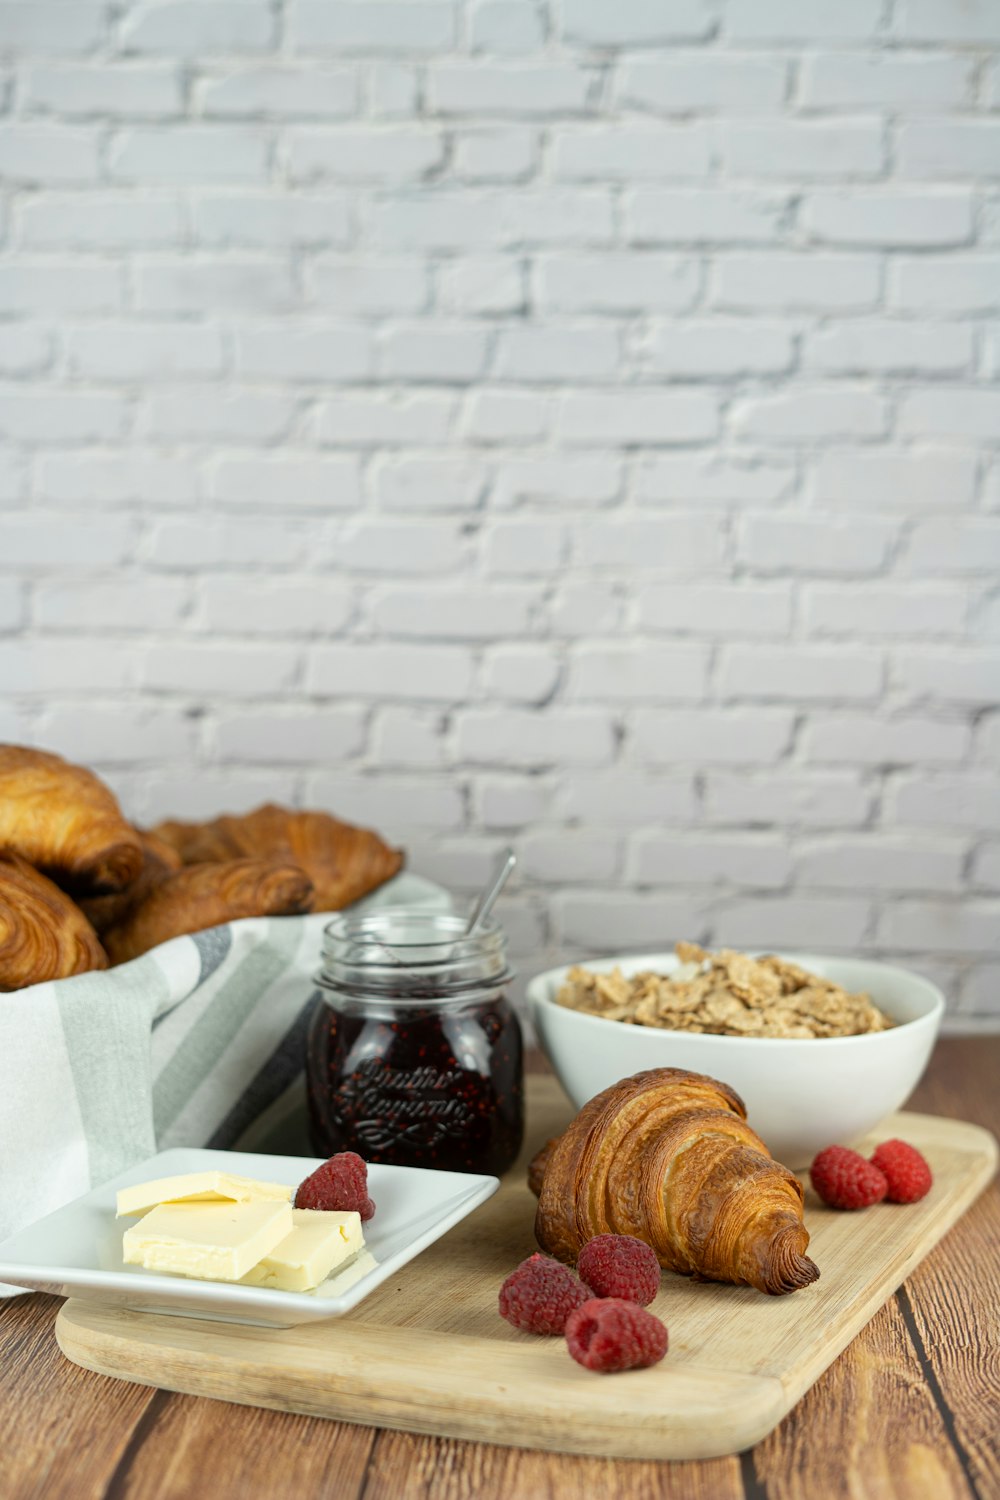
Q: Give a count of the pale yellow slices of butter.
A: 3